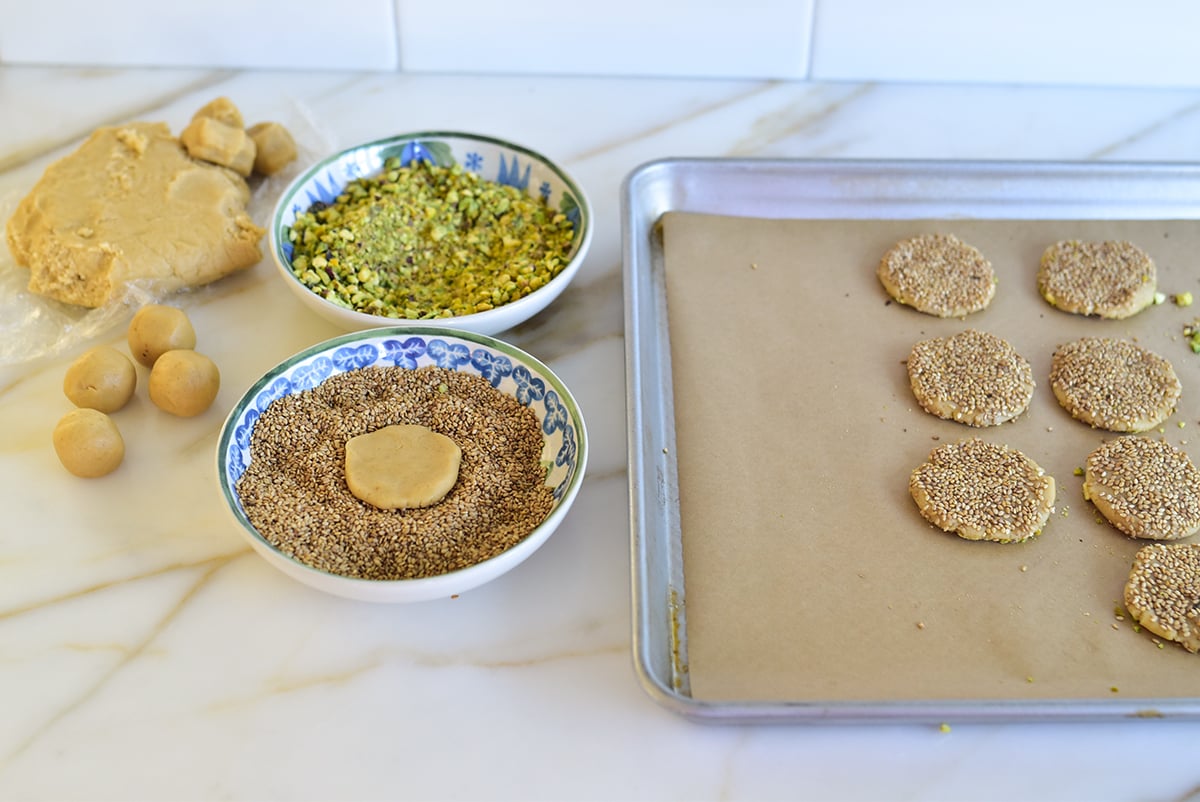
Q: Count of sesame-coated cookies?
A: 7